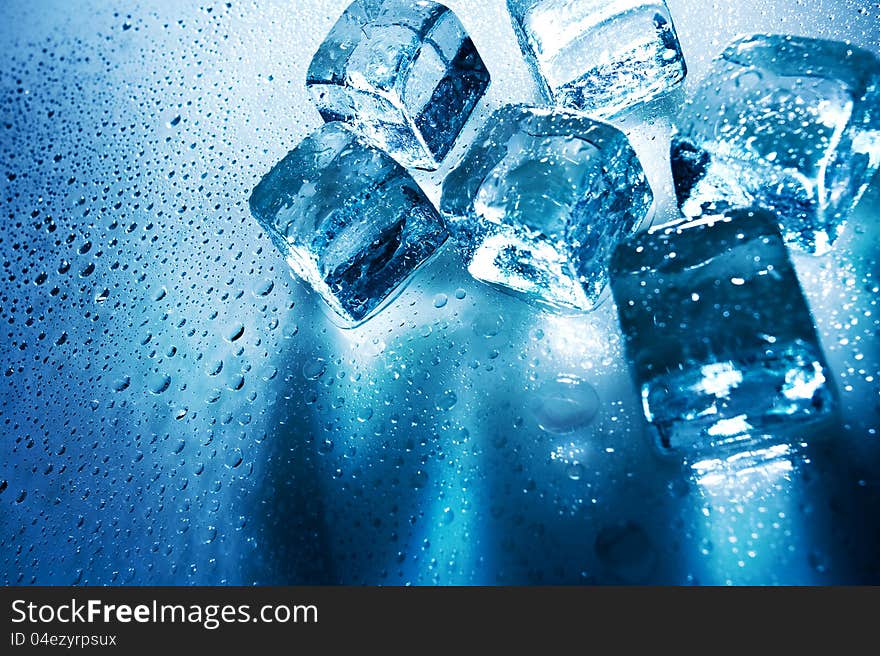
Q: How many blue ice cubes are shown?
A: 6